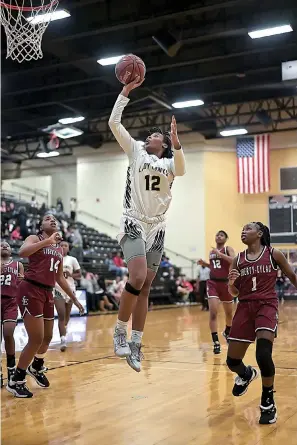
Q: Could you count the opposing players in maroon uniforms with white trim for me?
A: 4